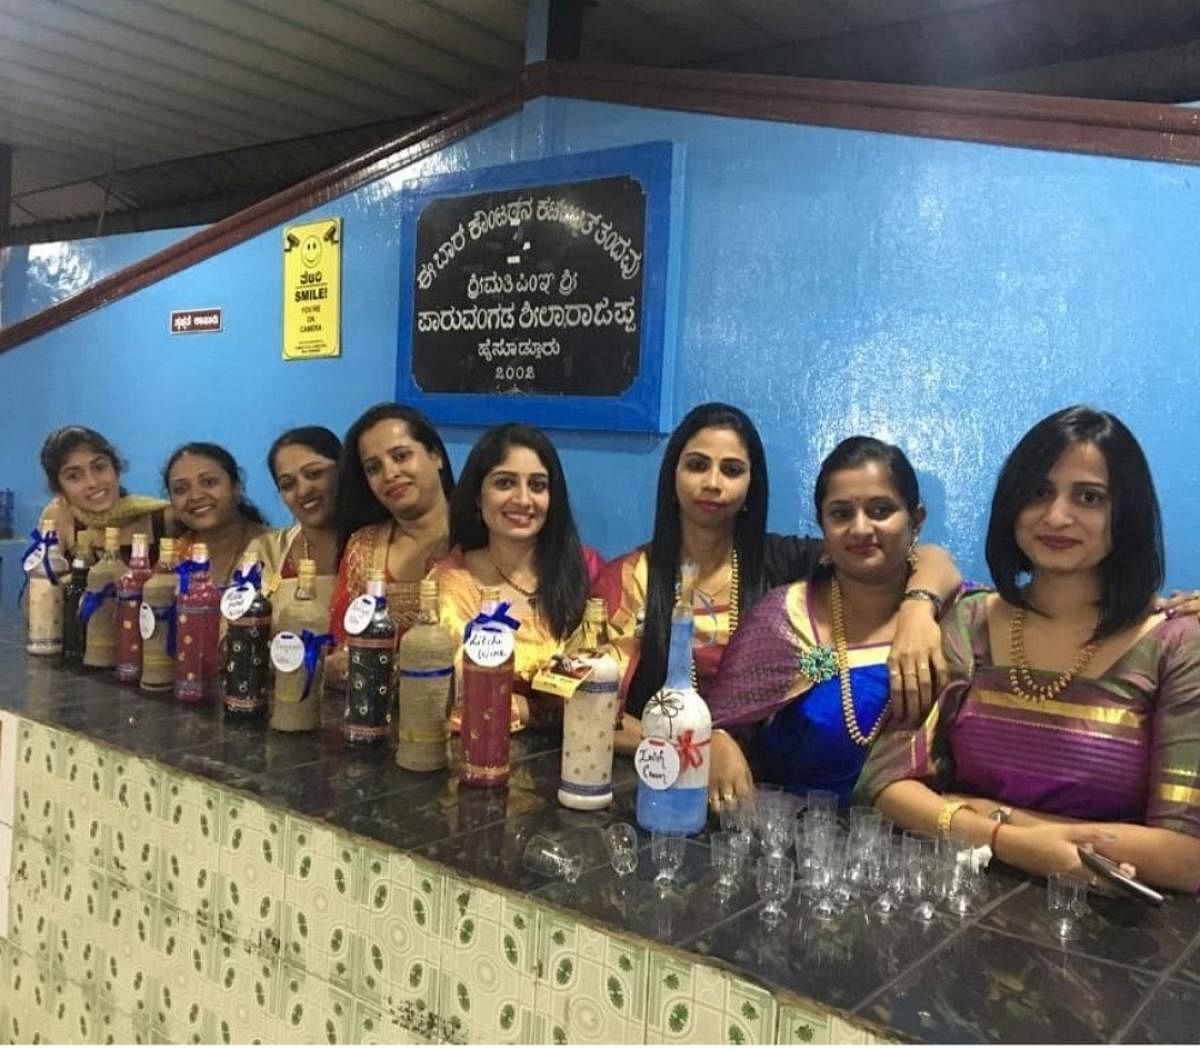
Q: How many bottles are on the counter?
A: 13